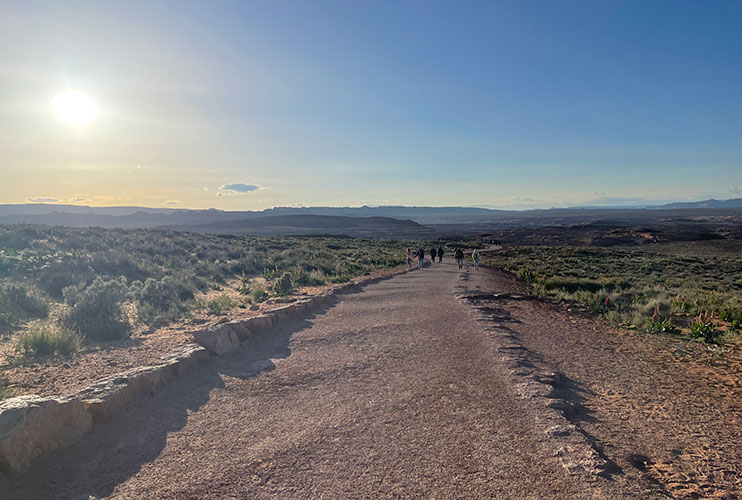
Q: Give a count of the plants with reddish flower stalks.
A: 3